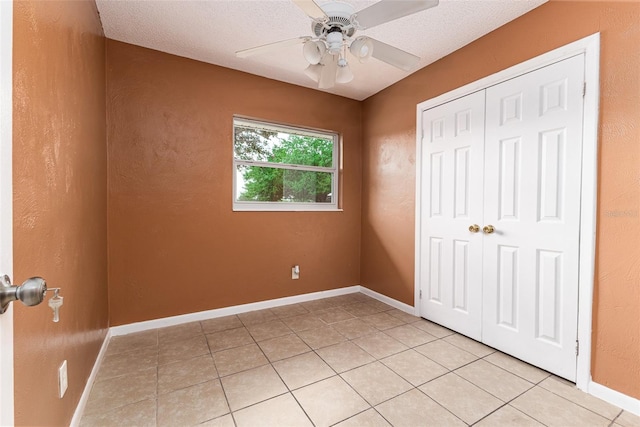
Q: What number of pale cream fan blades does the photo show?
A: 5